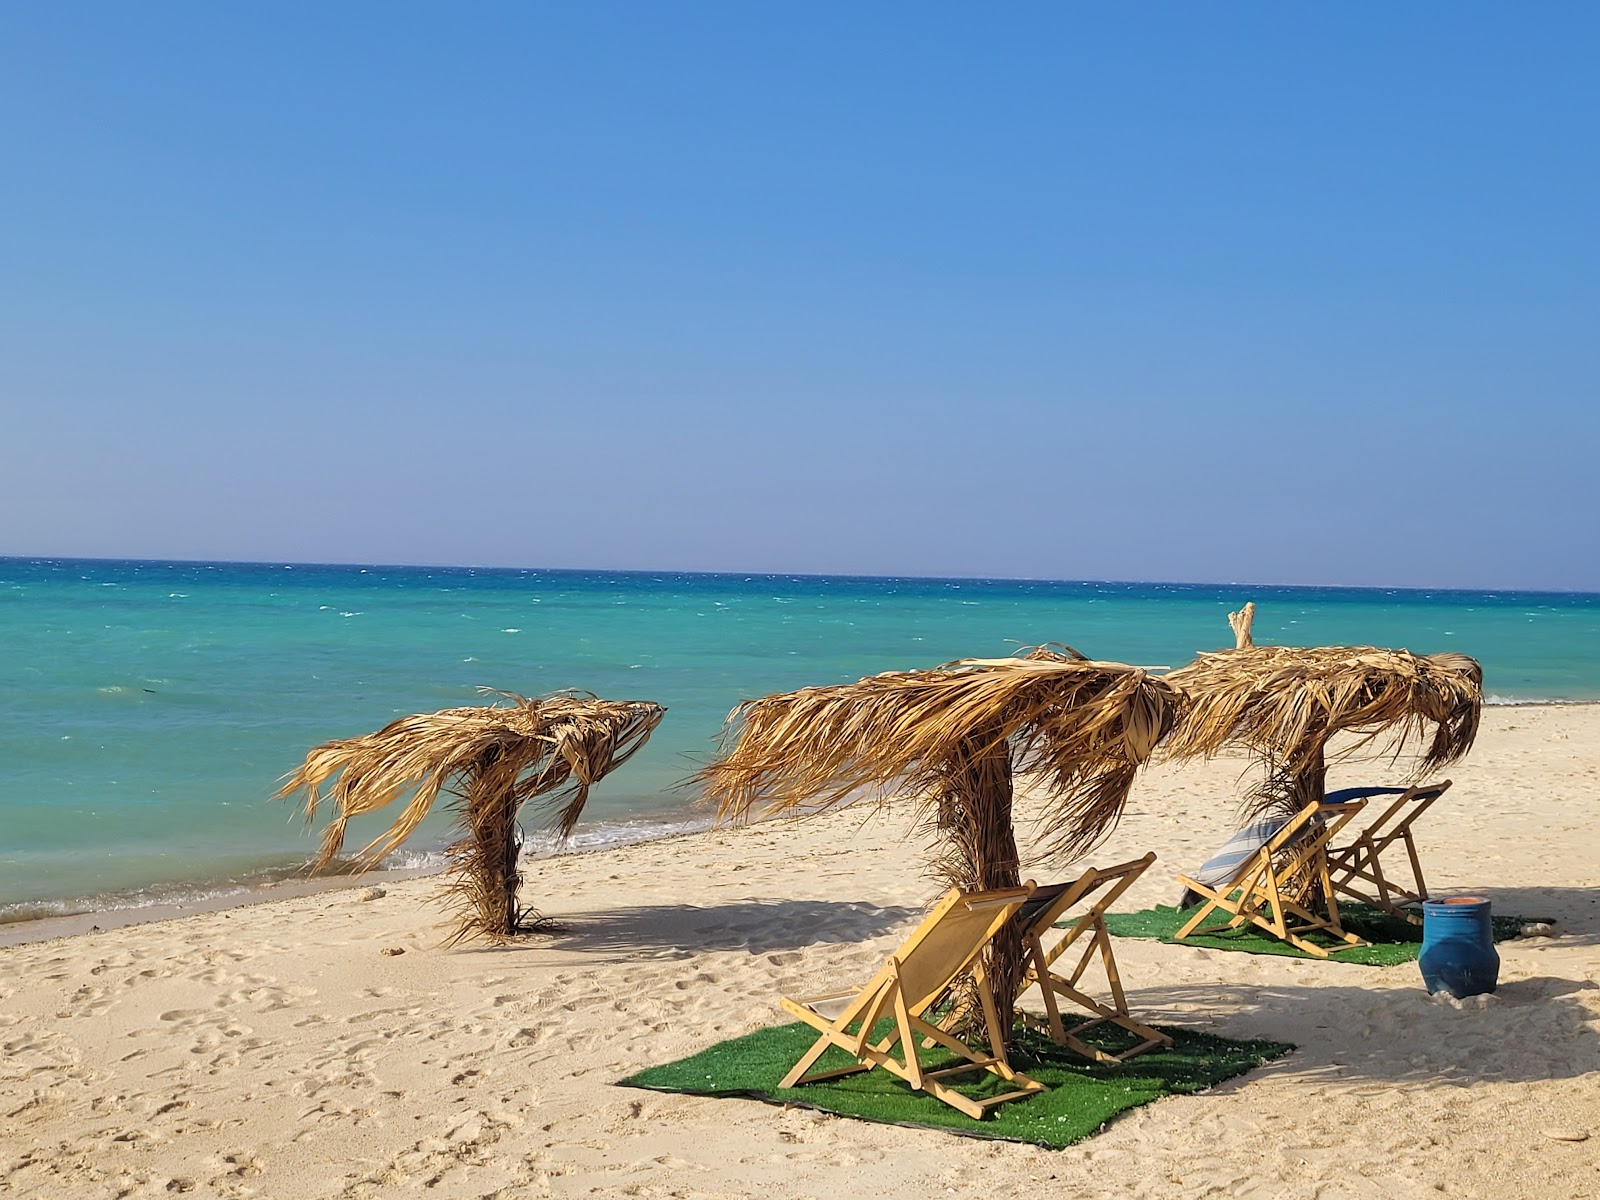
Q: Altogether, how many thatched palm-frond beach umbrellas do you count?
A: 3